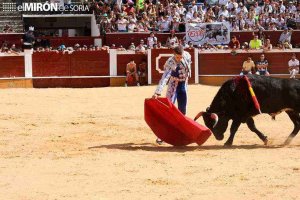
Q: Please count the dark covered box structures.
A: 1